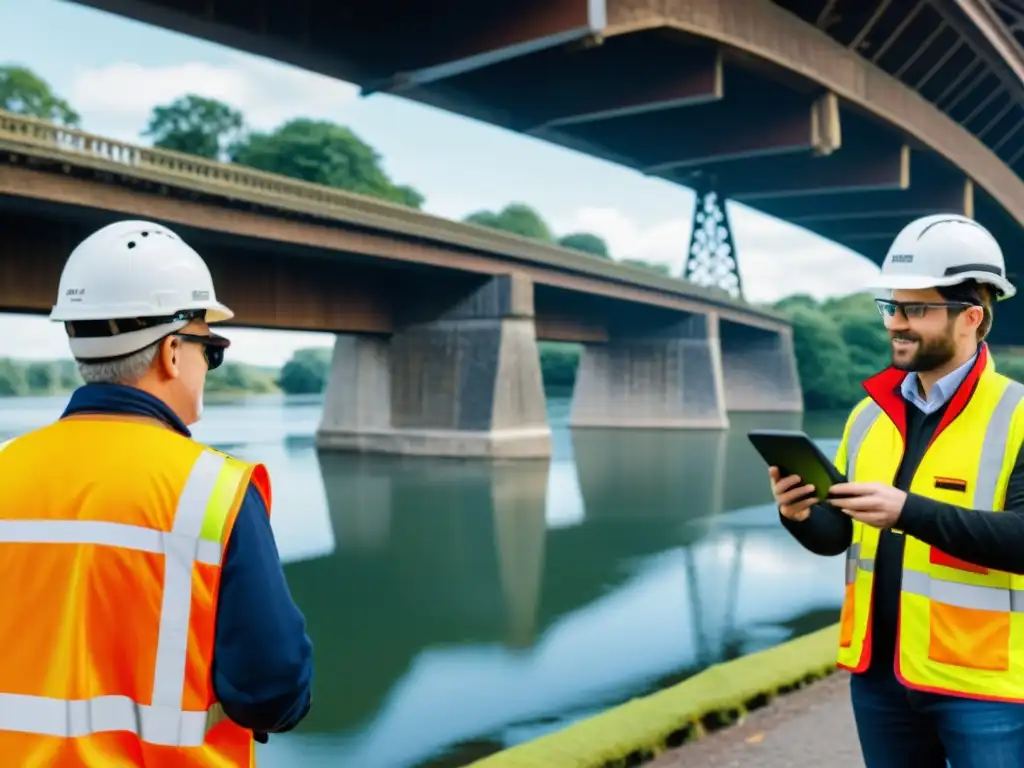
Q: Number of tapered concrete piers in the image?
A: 3